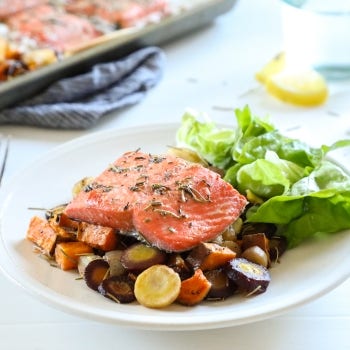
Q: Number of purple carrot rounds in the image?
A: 5